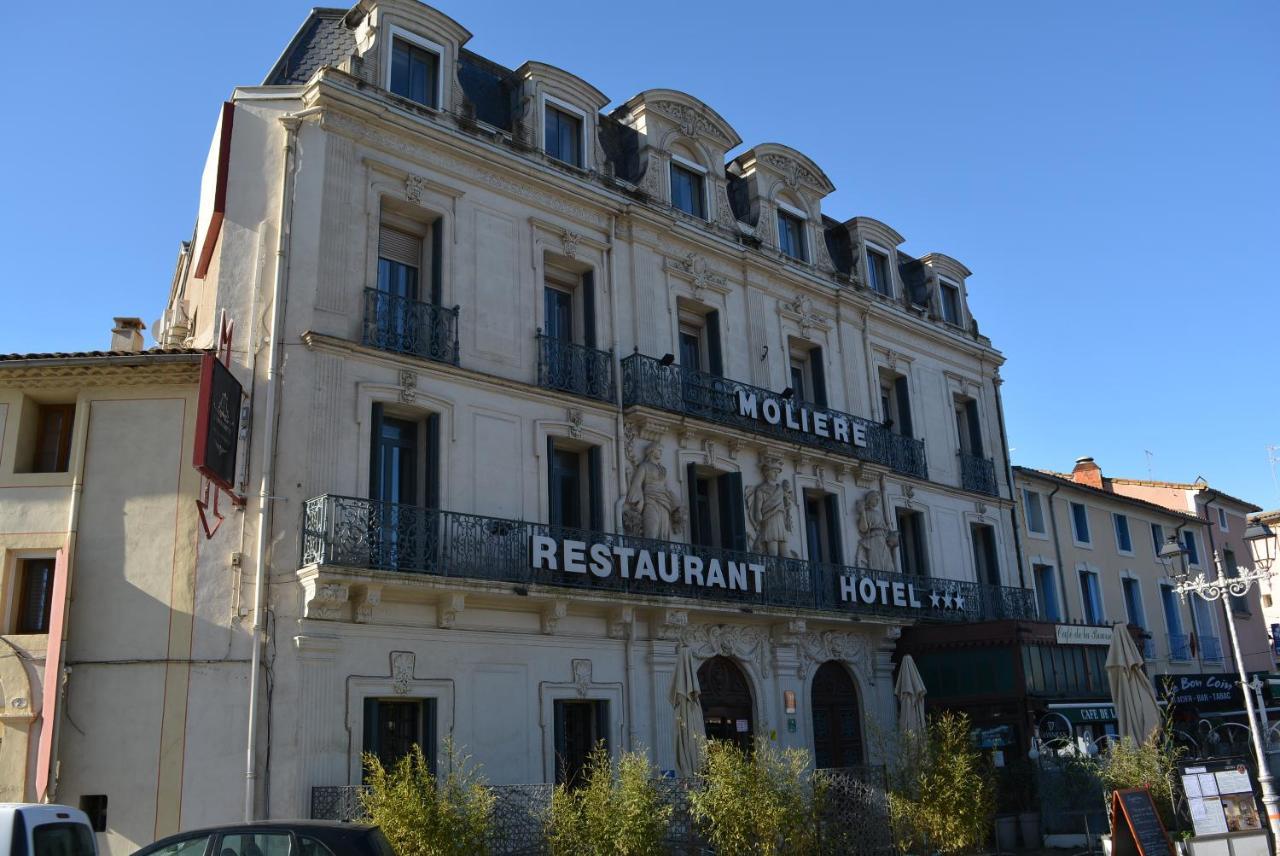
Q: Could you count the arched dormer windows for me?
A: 6